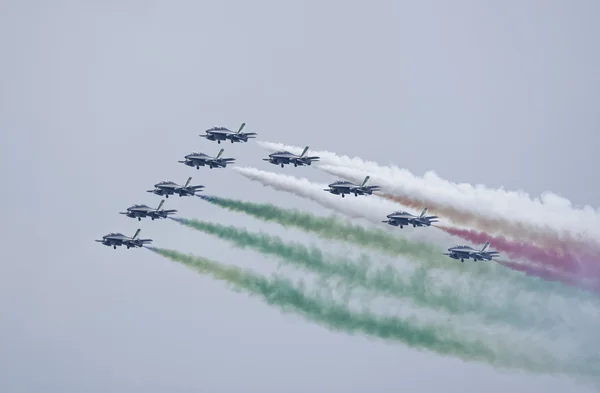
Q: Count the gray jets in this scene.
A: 9